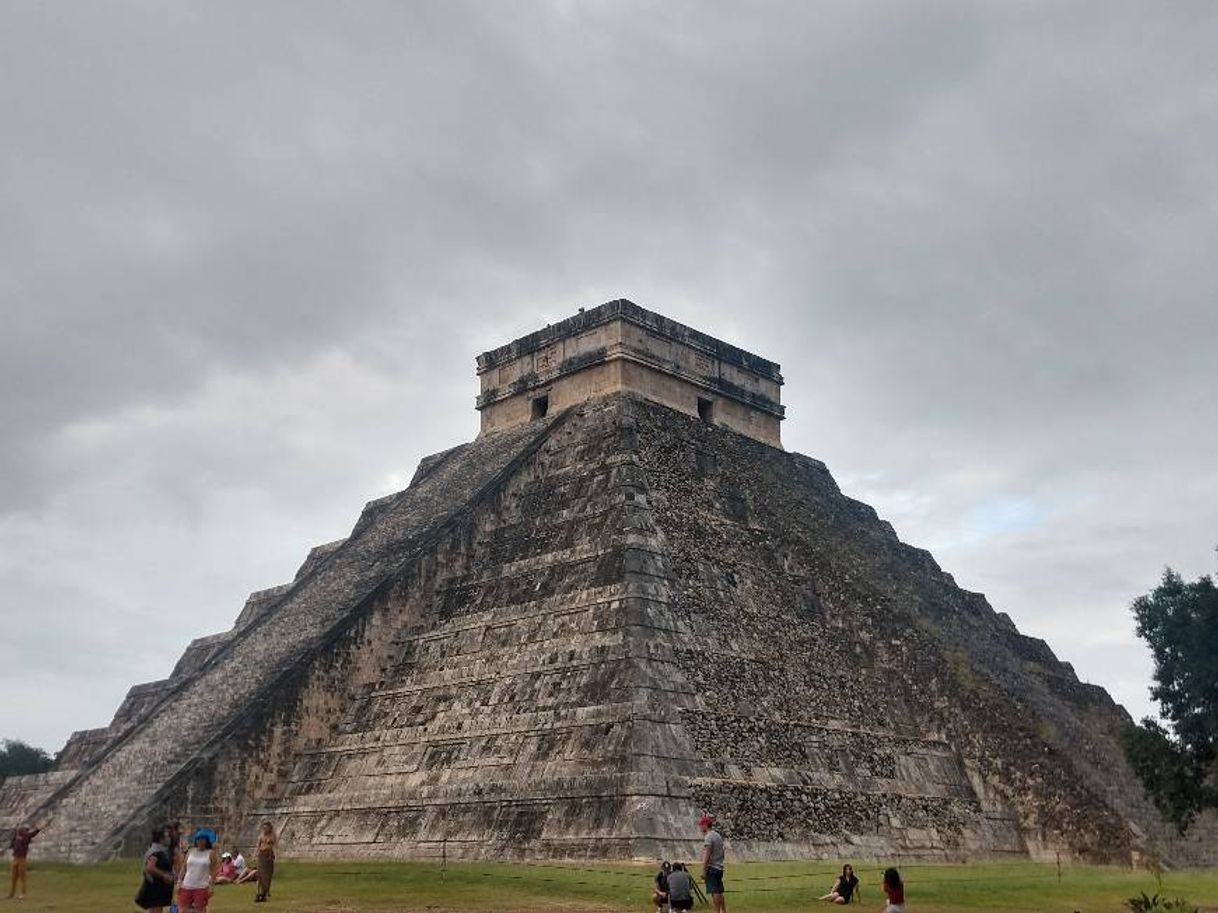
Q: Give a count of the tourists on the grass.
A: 12